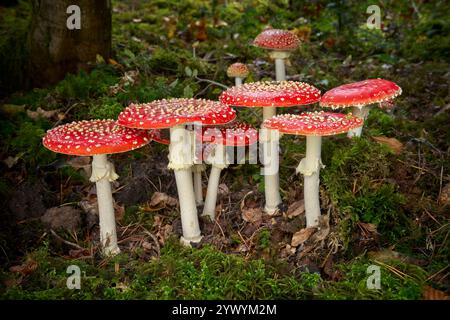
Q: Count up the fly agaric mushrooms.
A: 9